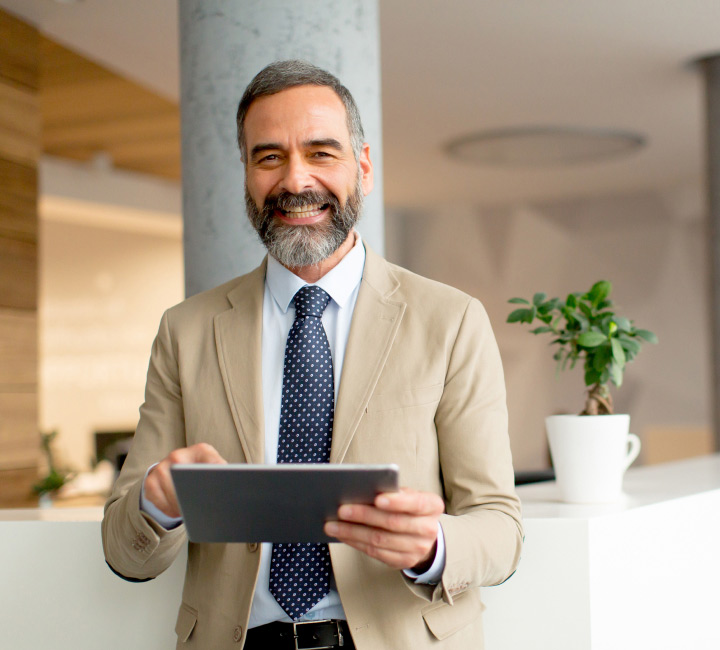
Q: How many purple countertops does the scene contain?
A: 0